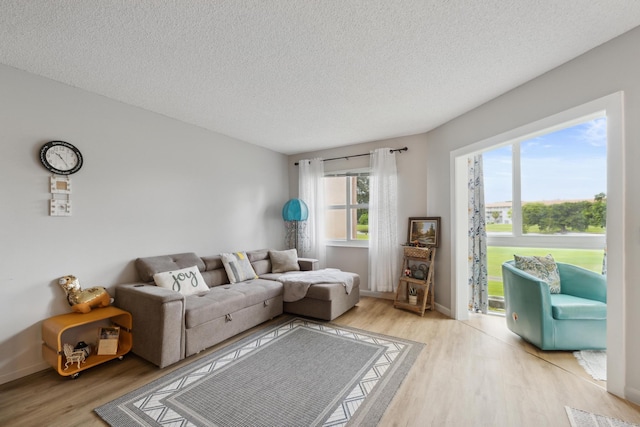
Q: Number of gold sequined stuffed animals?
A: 1